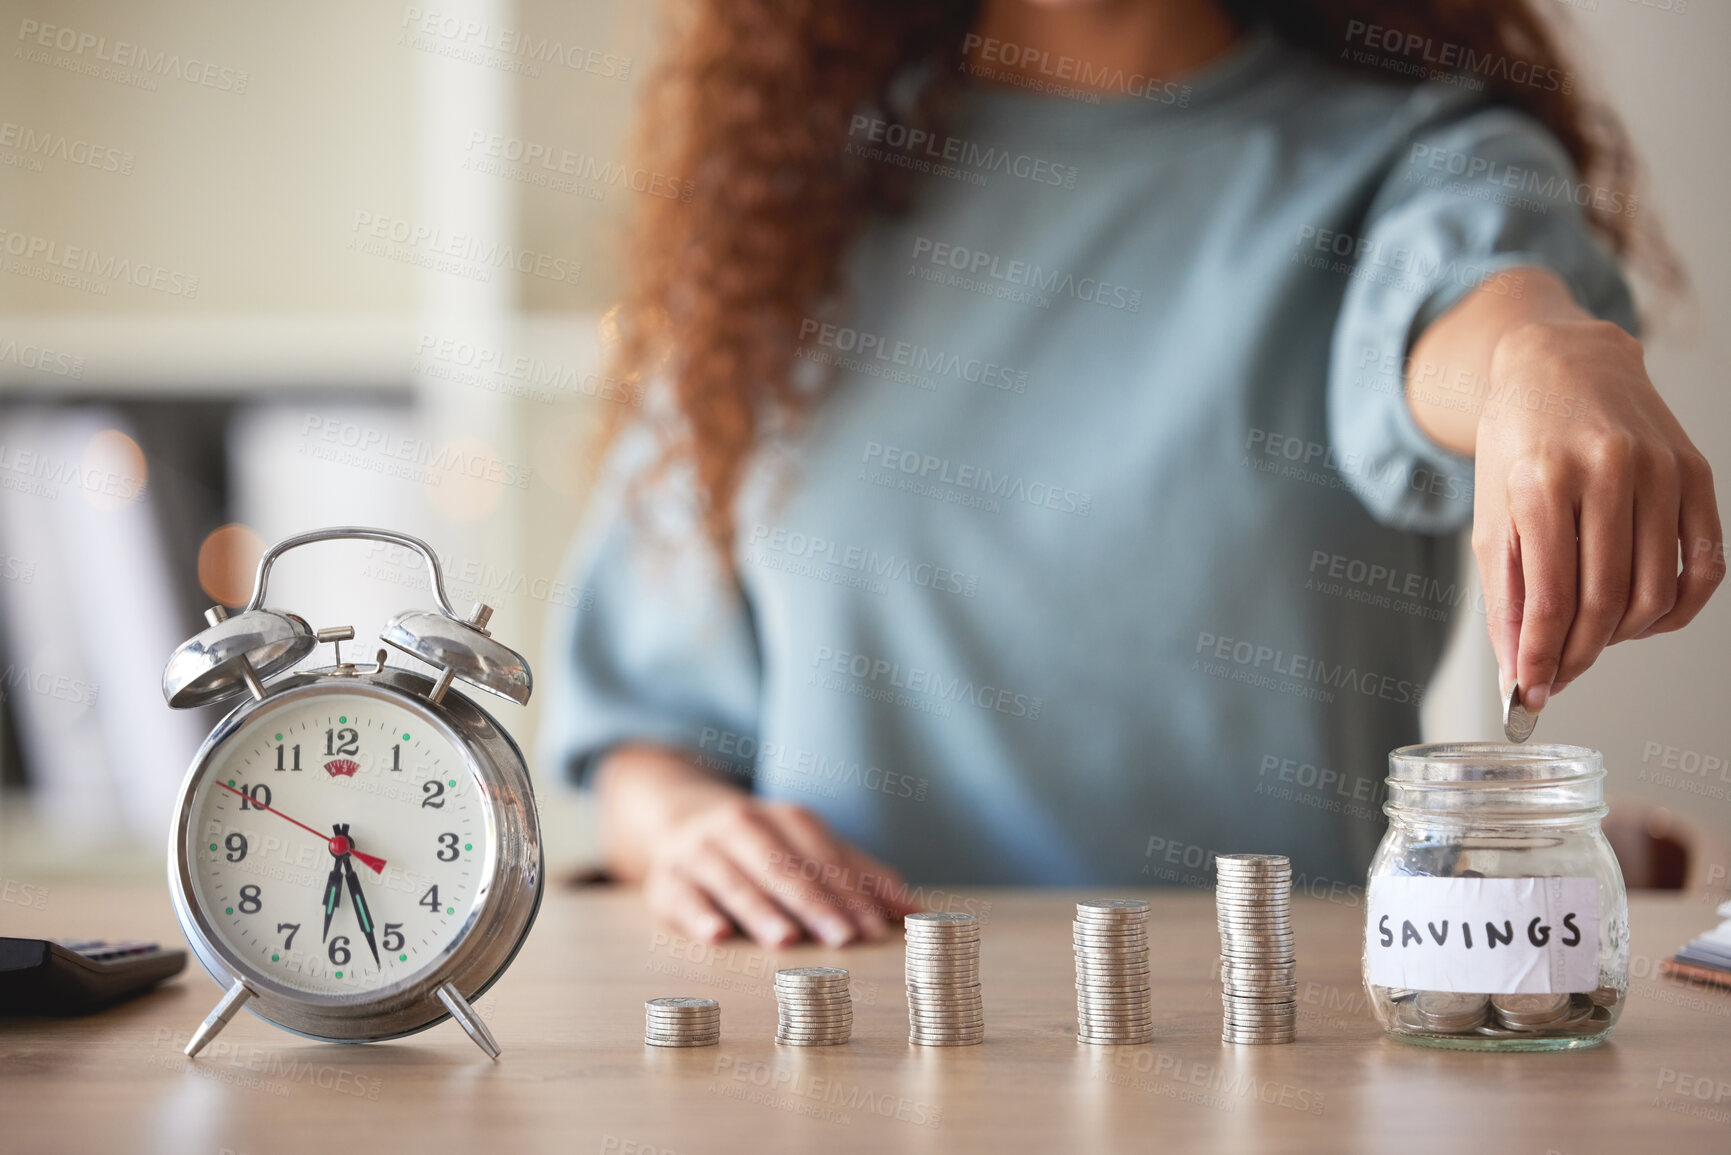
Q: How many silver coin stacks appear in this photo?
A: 5